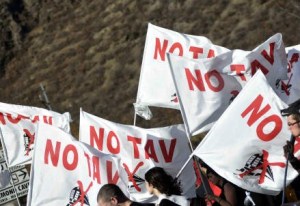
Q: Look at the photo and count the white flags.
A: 7